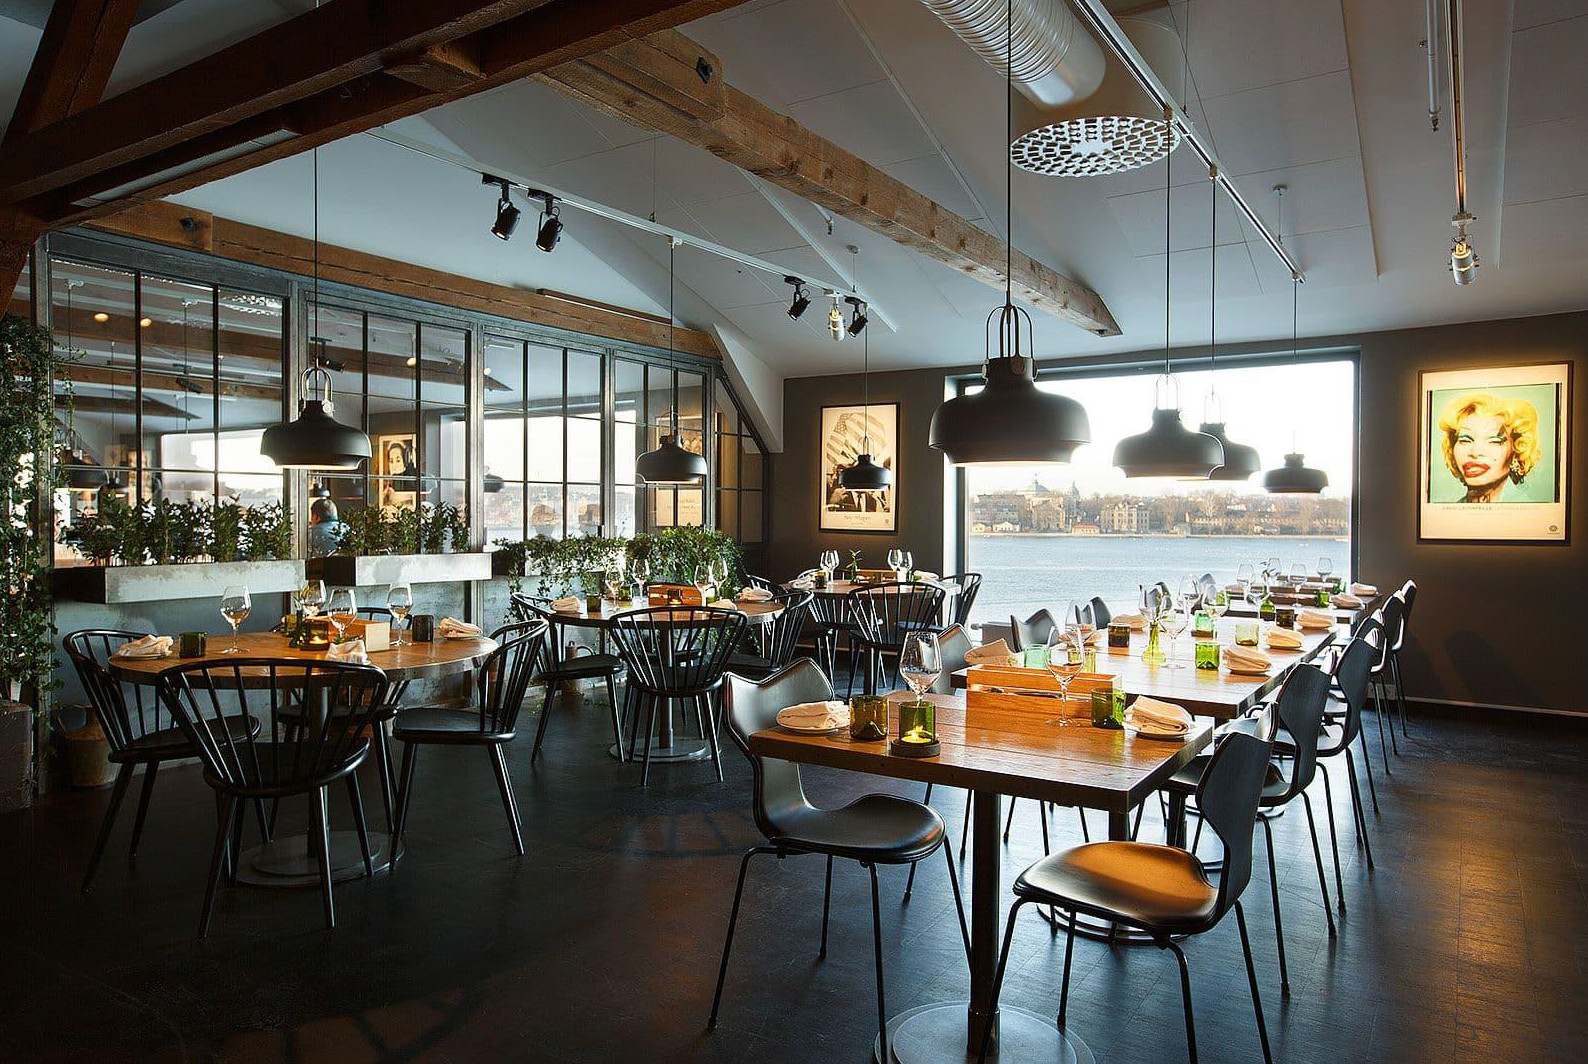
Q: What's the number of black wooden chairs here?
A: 12